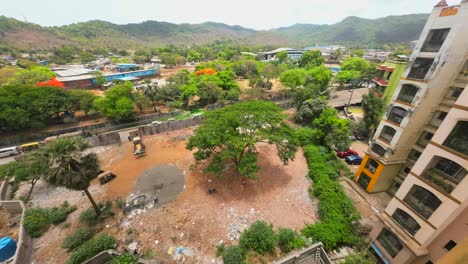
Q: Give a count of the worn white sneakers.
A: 0